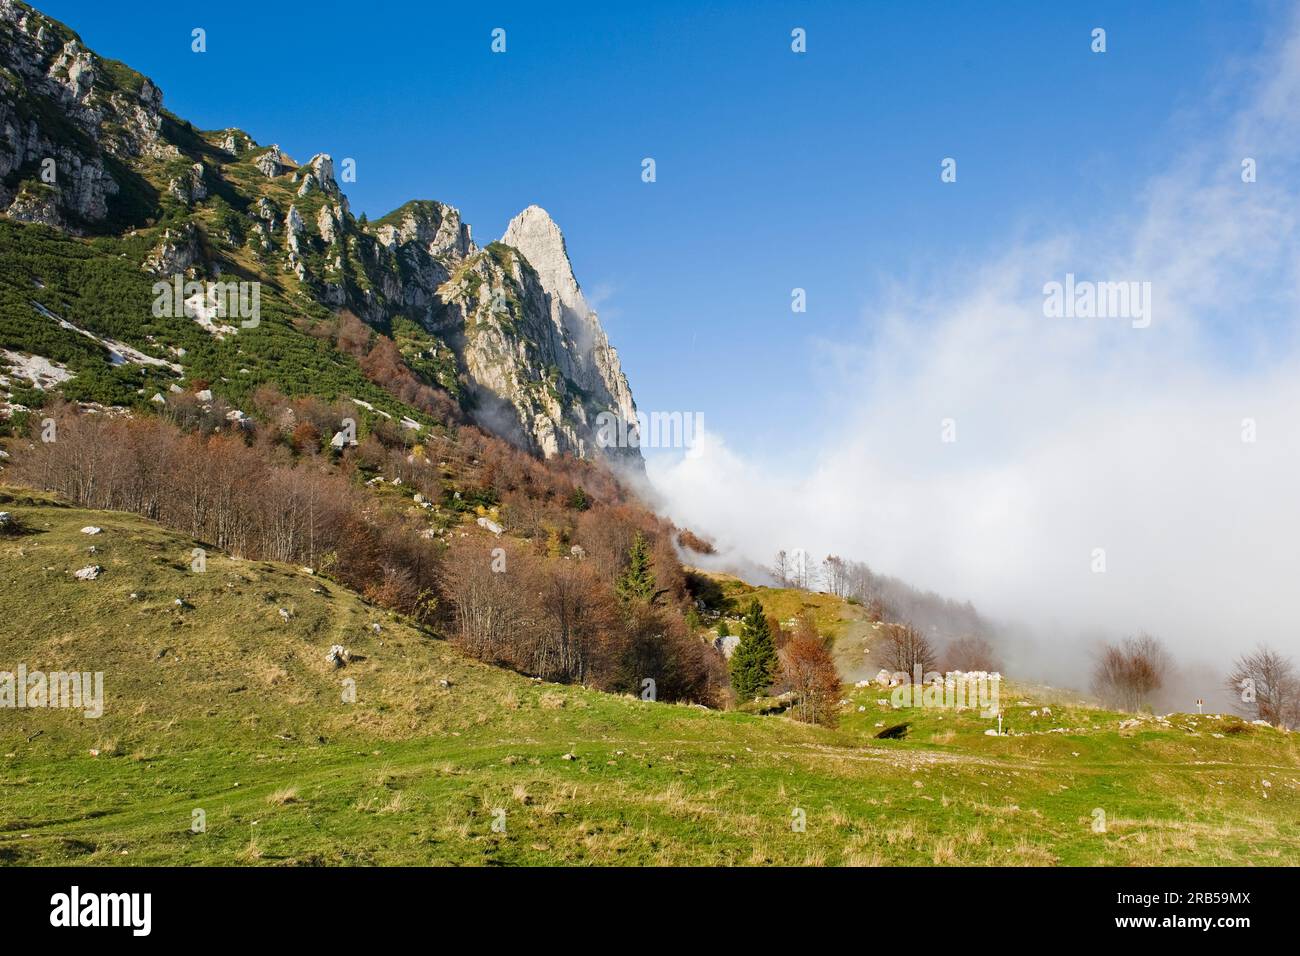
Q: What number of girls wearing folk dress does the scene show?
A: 0